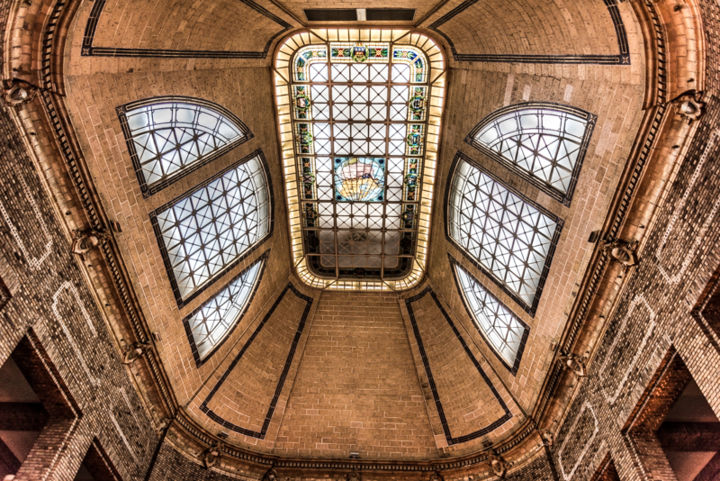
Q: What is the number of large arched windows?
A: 6